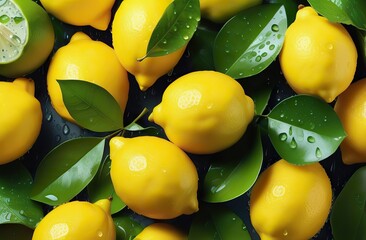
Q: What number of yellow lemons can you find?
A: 12